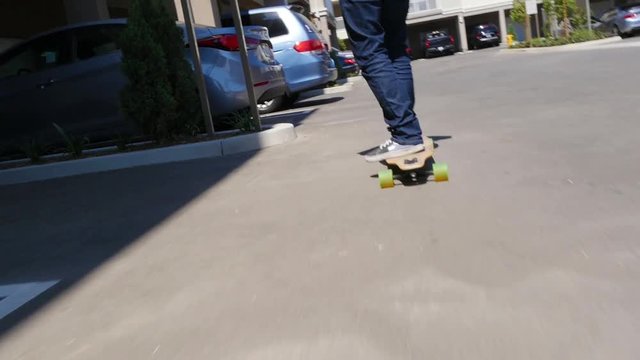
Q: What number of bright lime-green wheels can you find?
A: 2